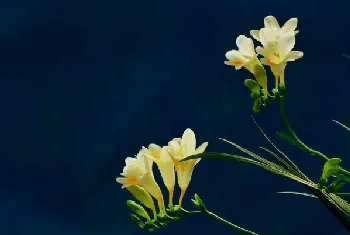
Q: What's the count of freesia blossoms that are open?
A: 6